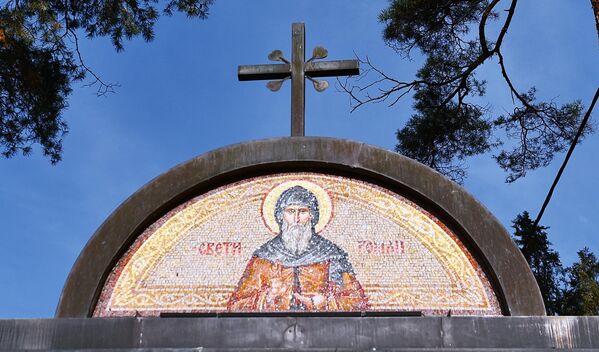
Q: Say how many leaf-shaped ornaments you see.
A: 4